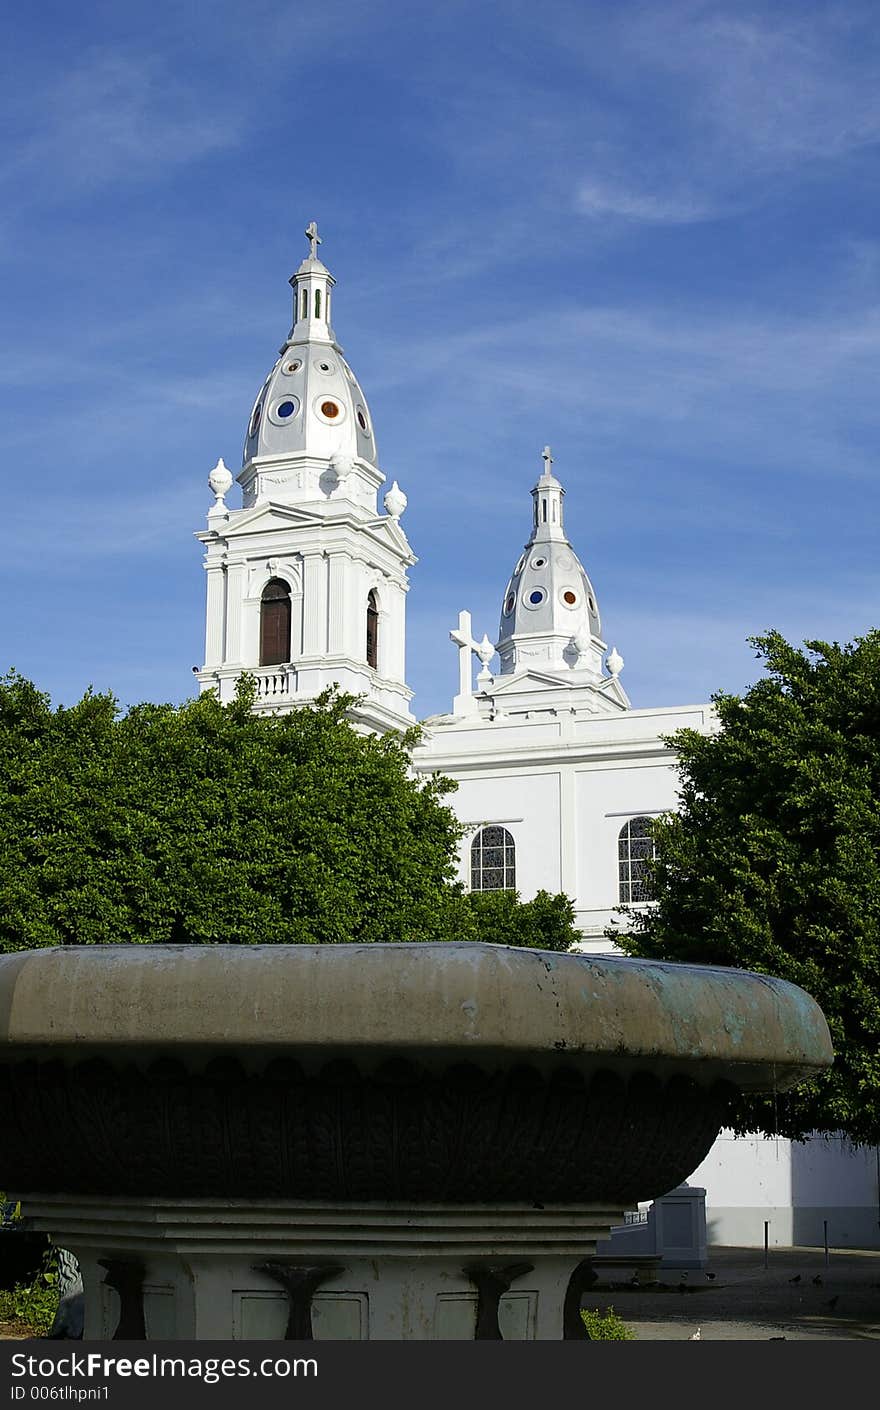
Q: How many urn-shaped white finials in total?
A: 6